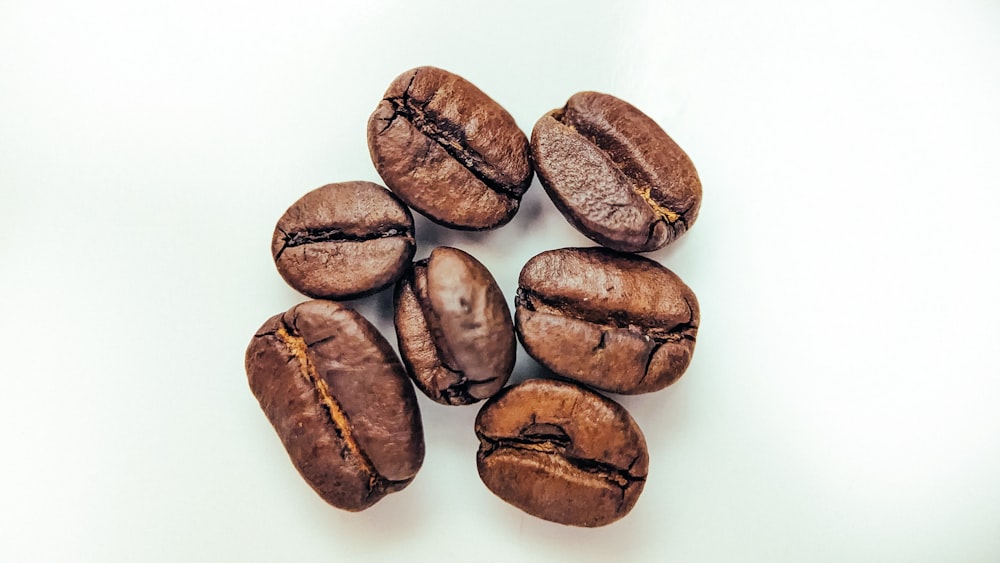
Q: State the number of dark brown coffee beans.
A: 7